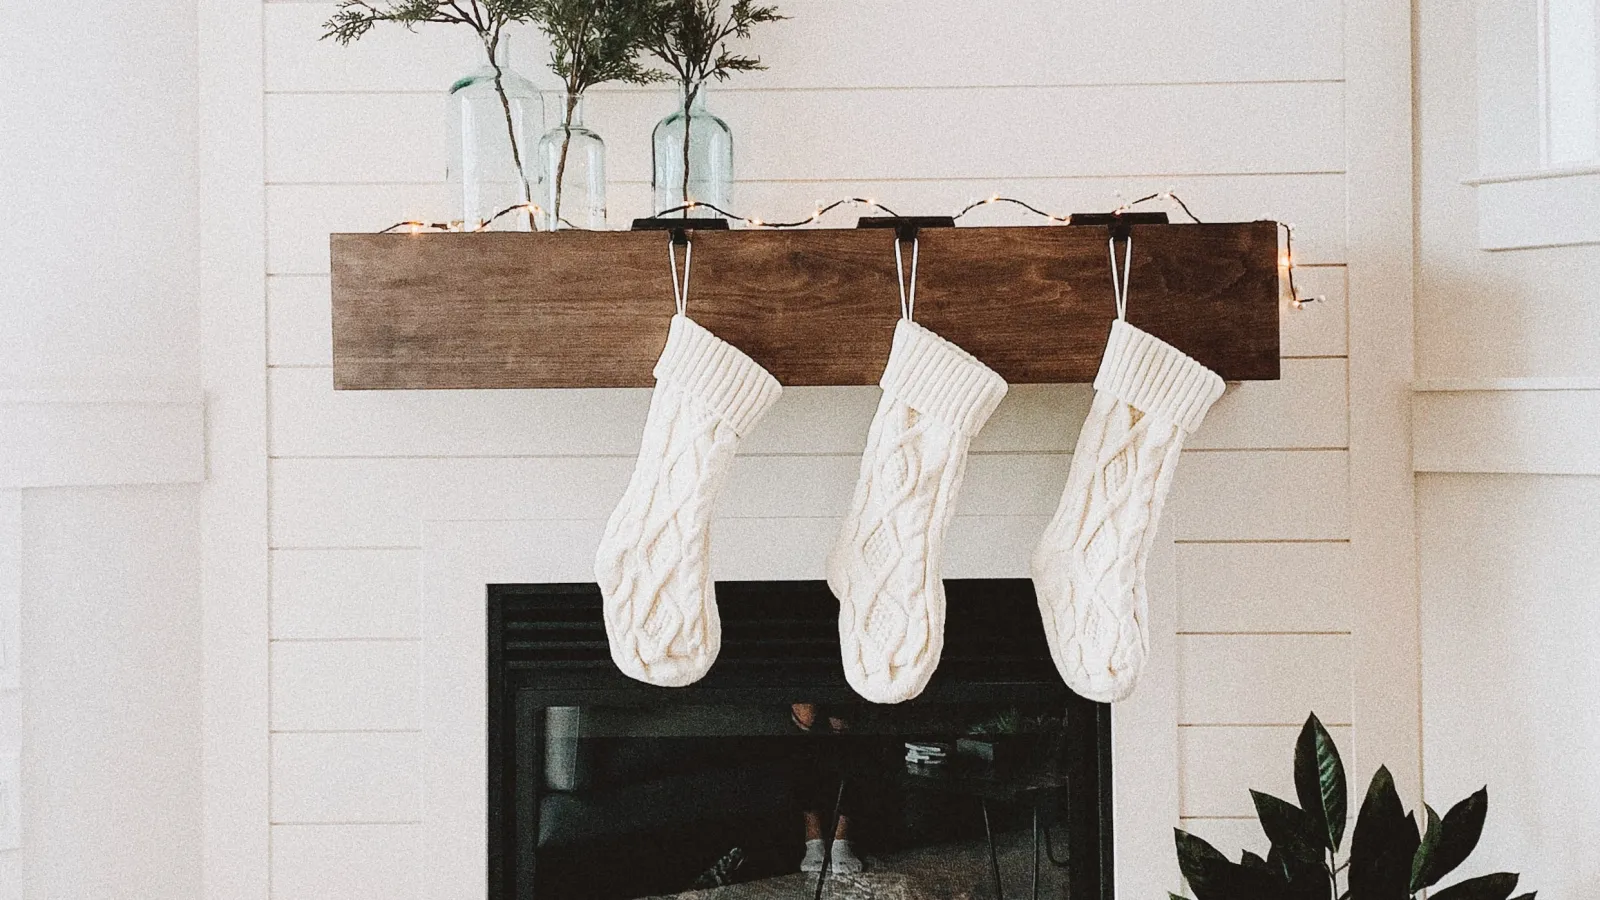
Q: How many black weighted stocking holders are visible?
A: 3